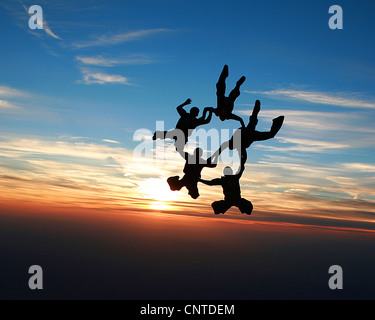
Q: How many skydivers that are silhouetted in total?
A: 5